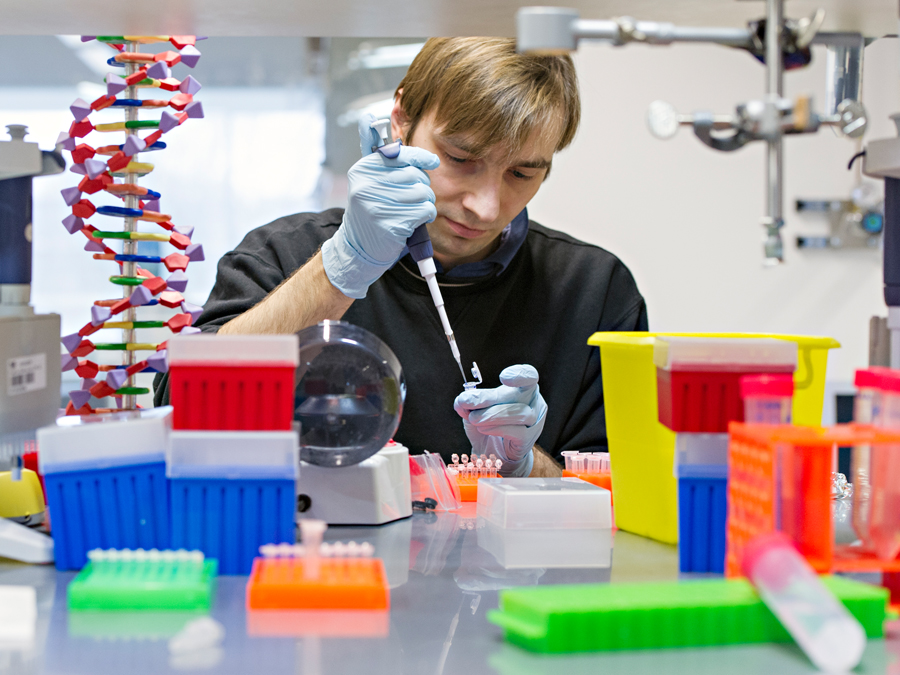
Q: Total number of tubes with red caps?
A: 4